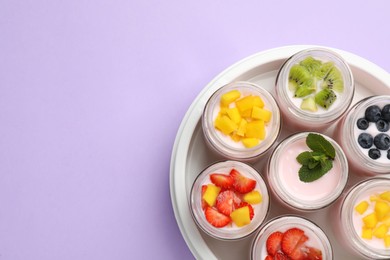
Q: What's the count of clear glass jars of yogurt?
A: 7